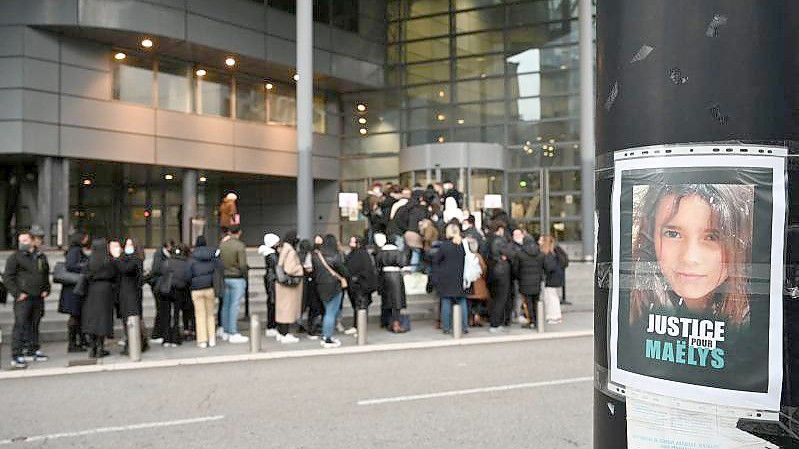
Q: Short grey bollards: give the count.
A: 5